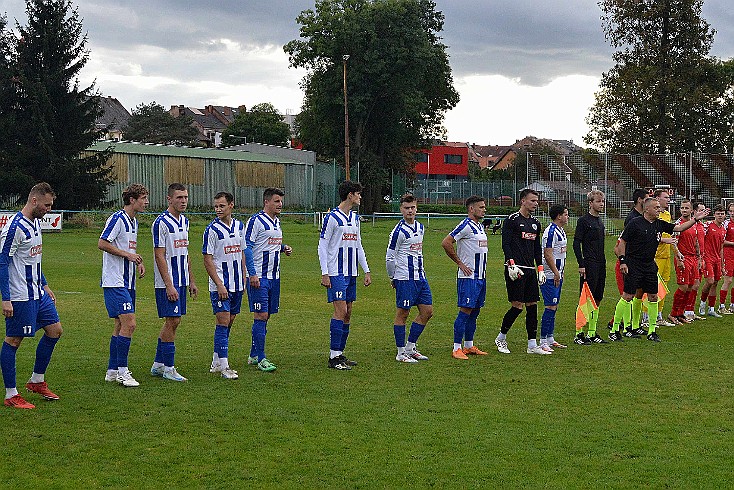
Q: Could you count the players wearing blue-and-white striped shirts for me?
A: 9